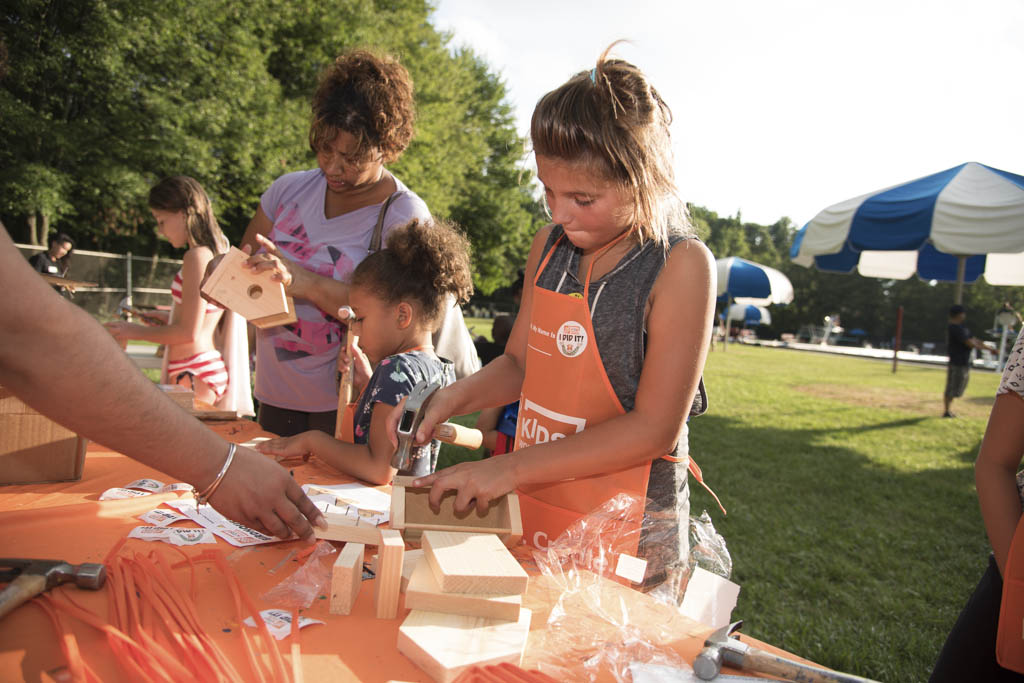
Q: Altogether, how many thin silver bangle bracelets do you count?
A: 2